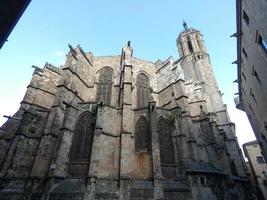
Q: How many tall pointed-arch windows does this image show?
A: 5